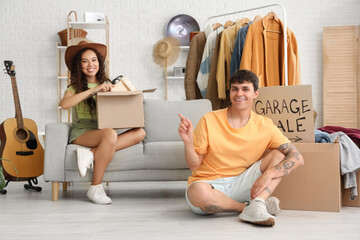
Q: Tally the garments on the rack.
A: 6